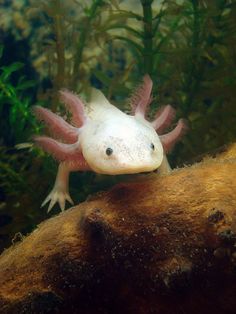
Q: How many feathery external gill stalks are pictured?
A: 6